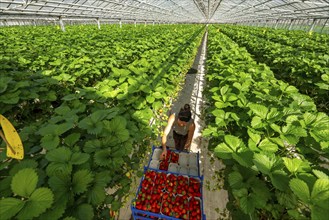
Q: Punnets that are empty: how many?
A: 7